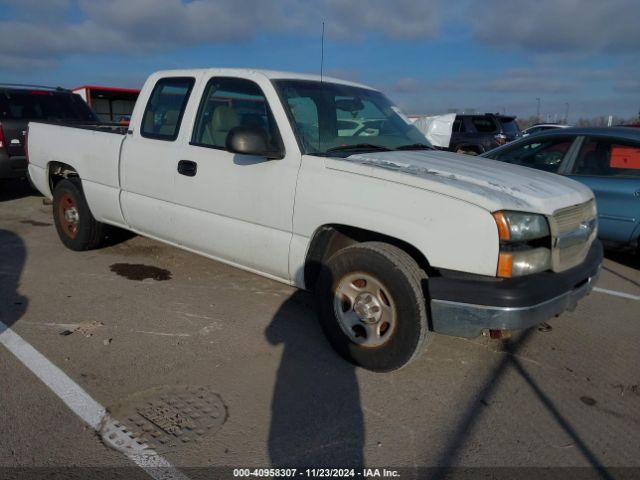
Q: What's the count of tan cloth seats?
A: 1